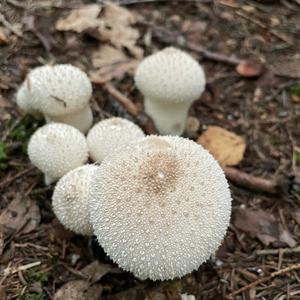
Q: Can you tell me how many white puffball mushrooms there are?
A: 7